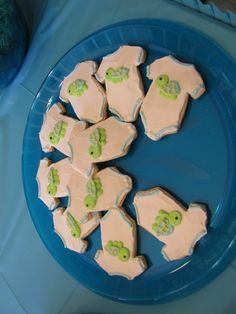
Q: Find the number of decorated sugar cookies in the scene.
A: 10